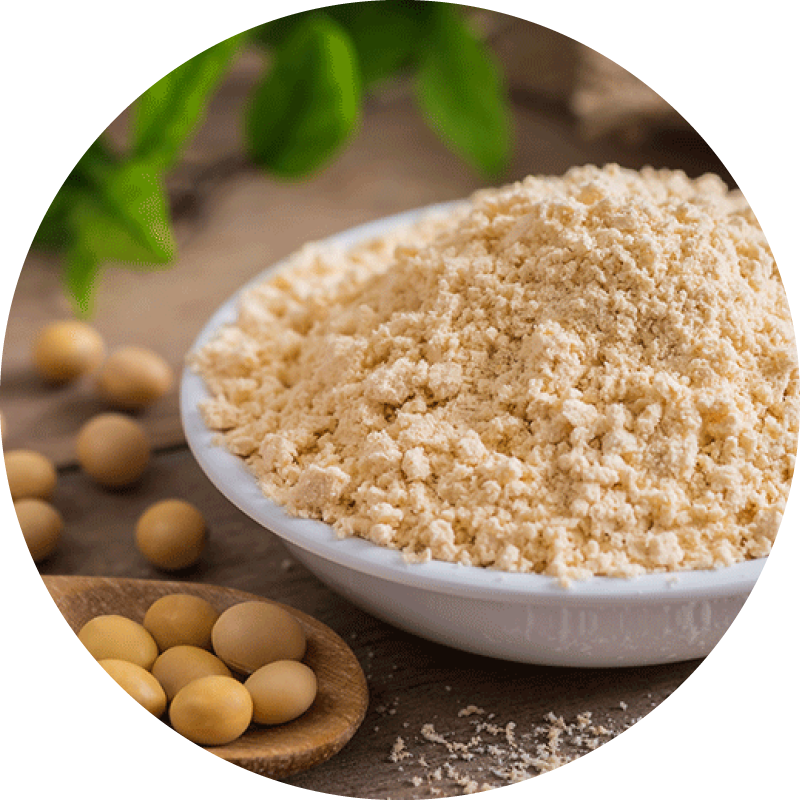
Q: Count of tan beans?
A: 13